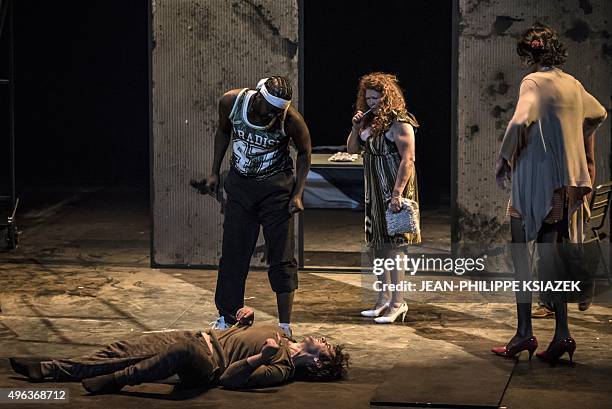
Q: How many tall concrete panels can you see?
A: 2